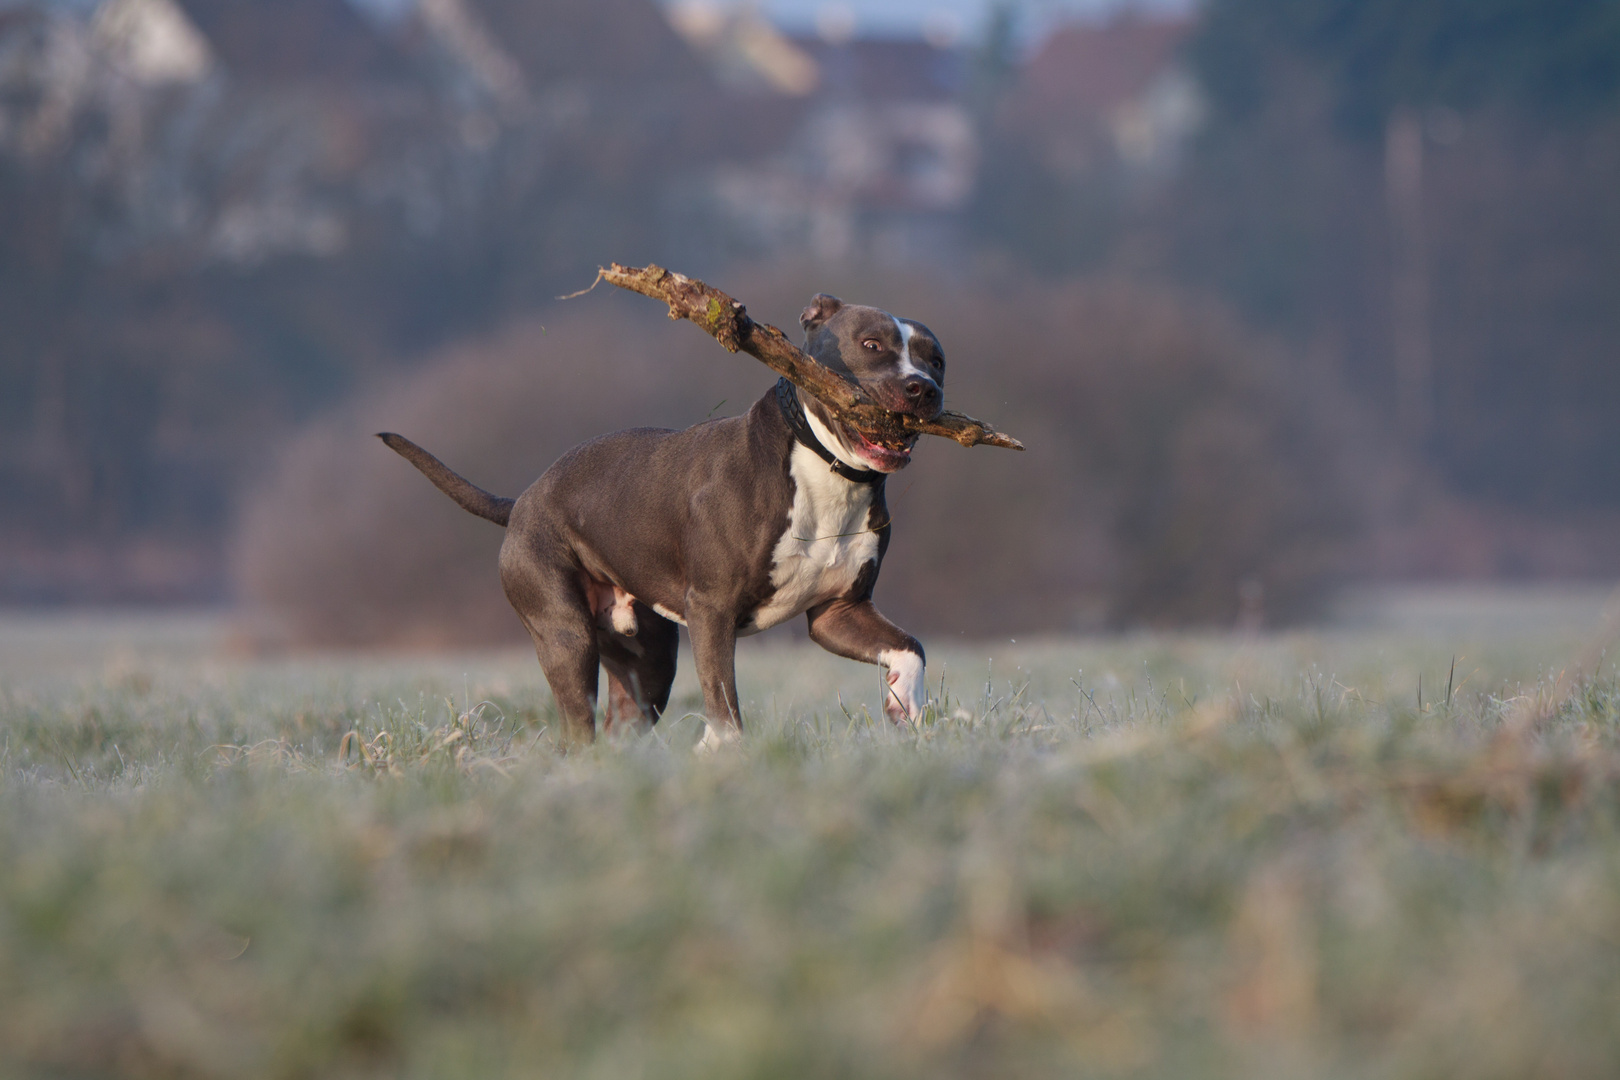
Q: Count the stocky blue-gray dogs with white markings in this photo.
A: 1